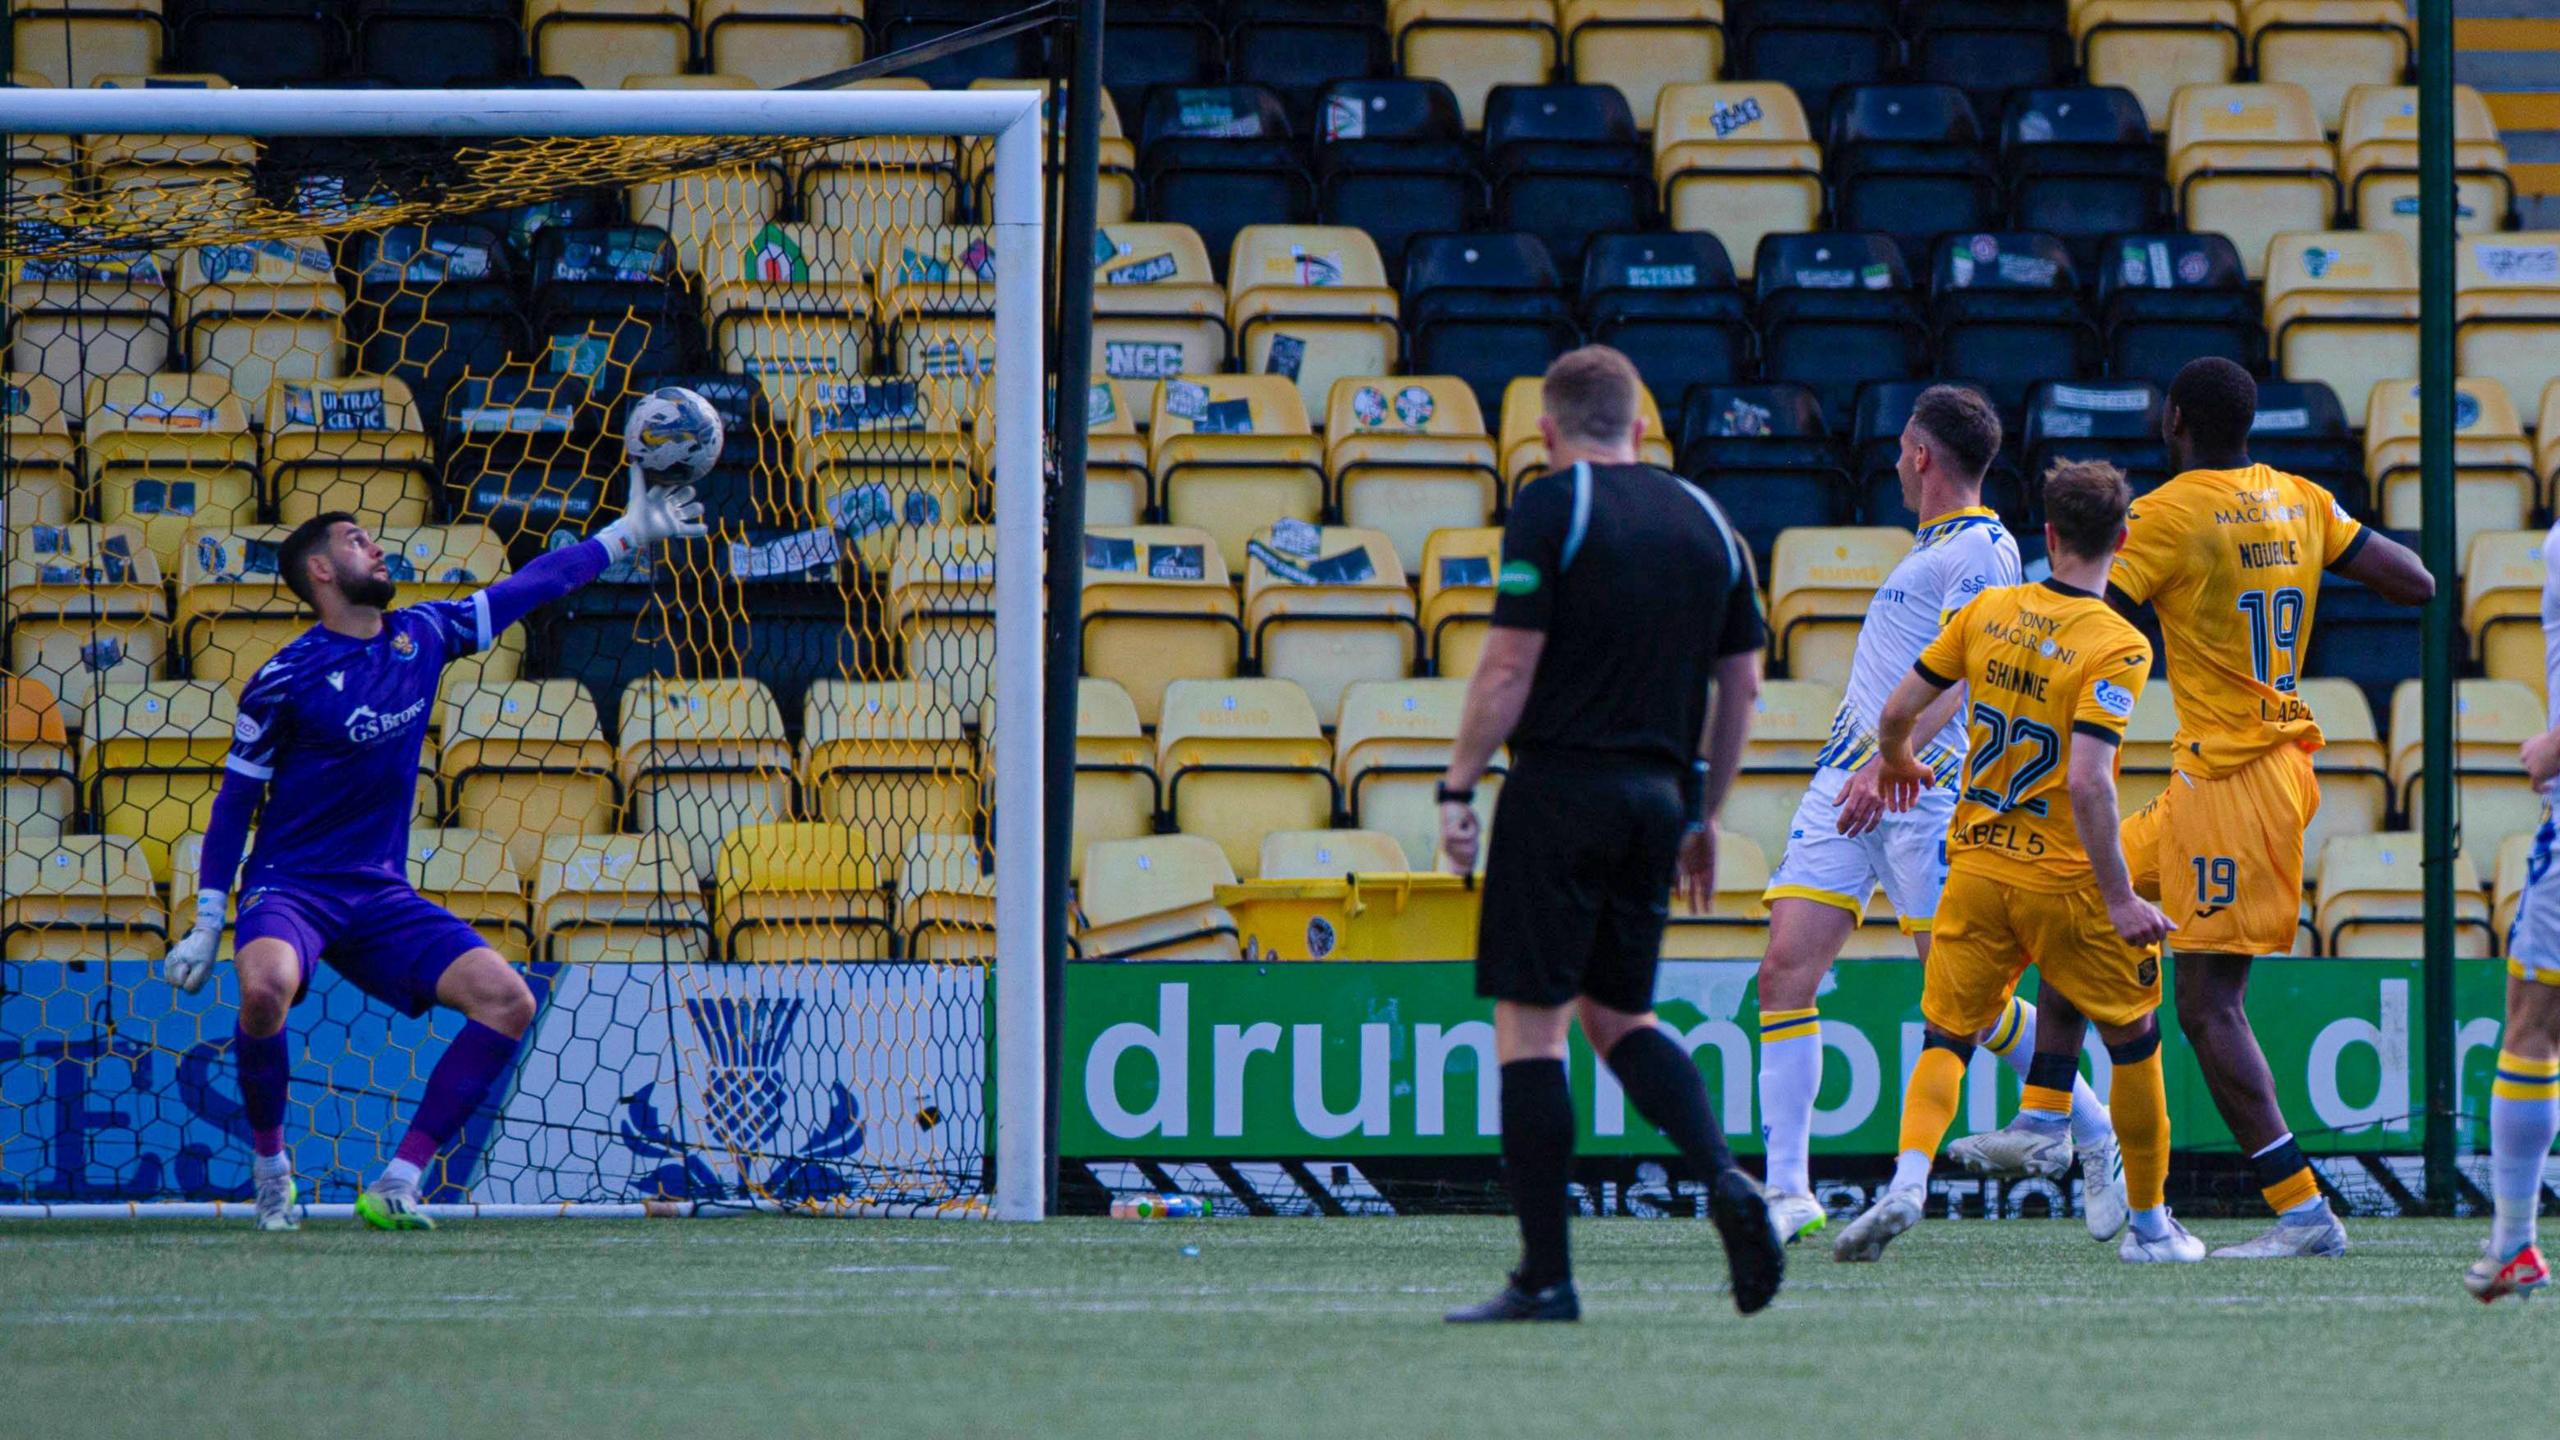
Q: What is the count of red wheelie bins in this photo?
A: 0